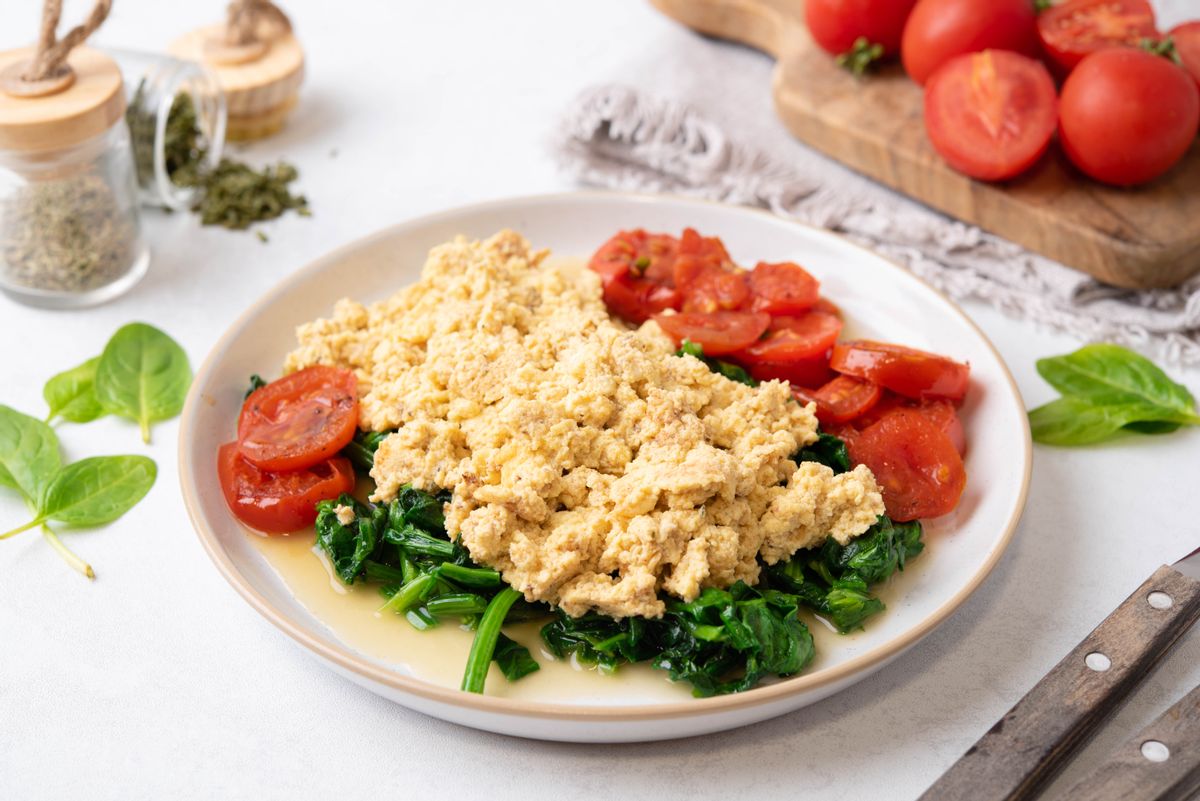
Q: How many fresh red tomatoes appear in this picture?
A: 6